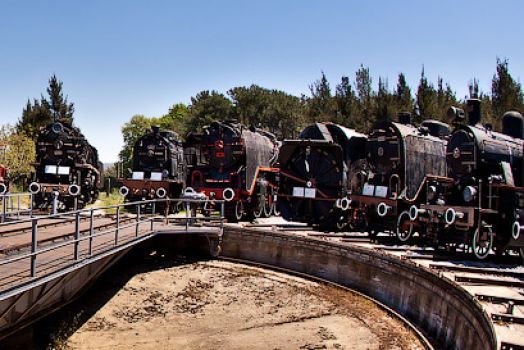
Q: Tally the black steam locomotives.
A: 6